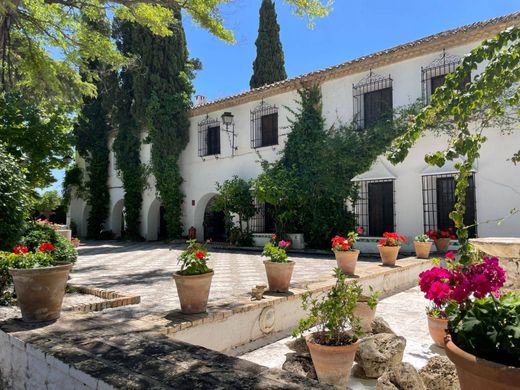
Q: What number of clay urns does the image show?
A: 11